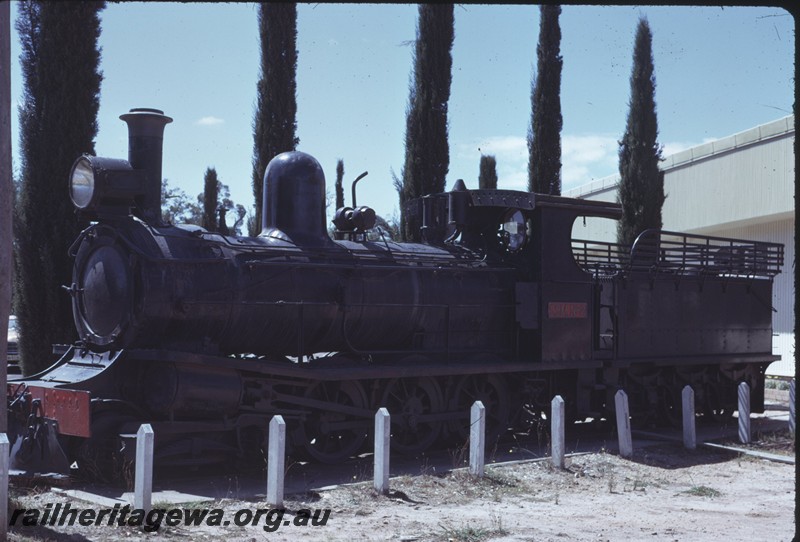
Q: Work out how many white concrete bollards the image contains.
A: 10